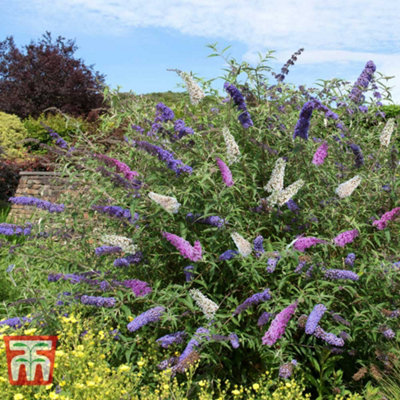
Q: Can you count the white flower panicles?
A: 10